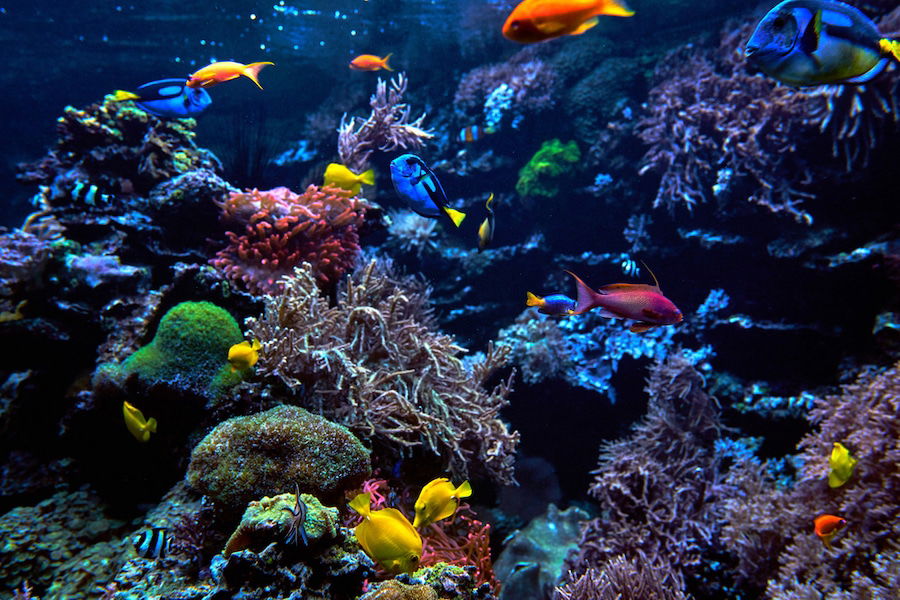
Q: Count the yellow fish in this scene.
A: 6